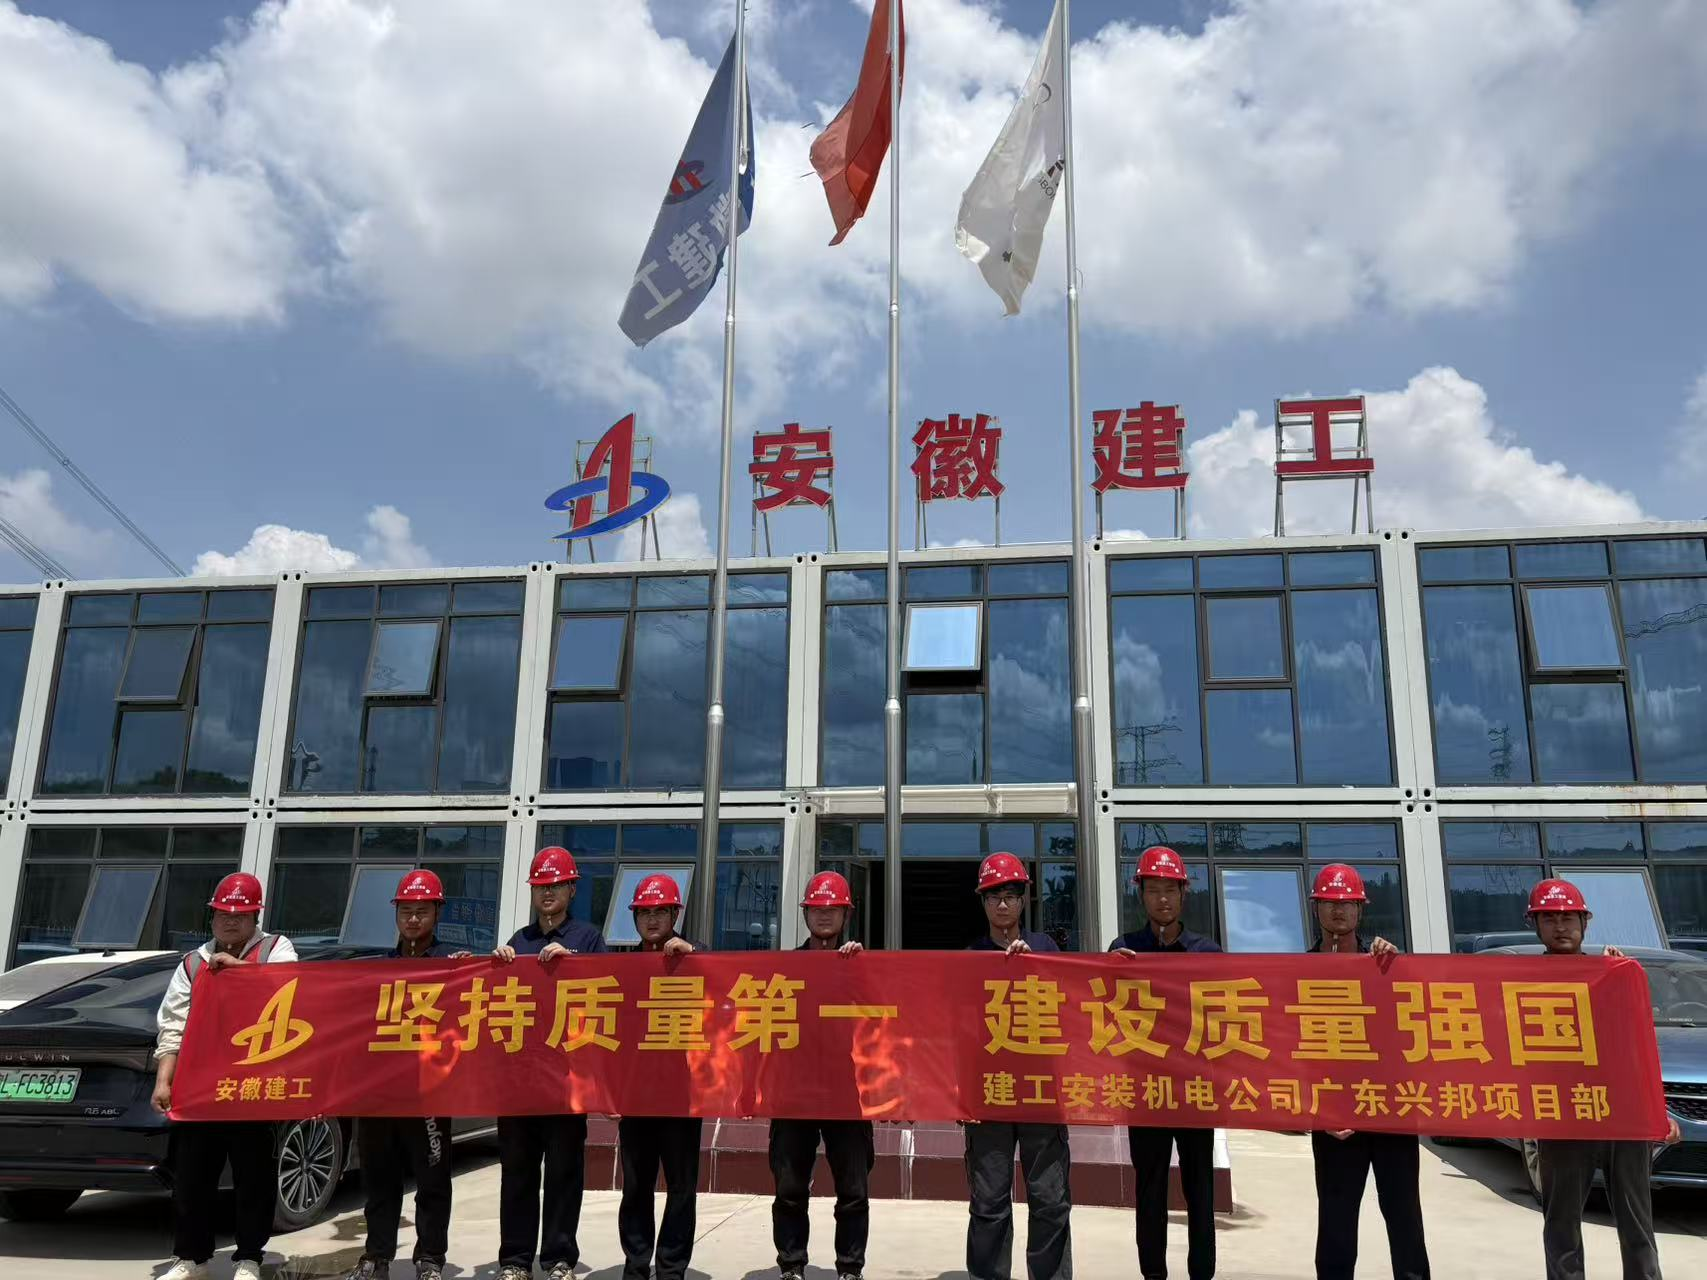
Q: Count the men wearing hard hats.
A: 9